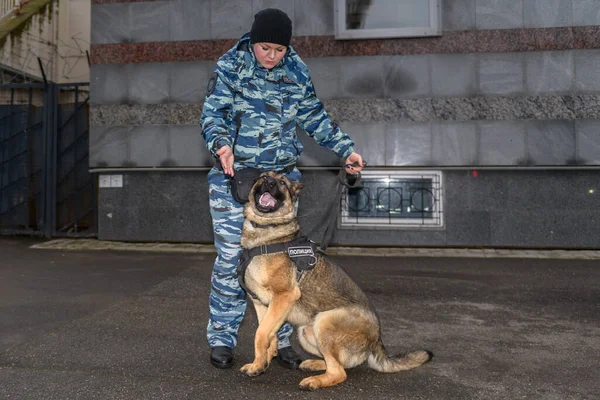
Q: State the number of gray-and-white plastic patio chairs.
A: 0